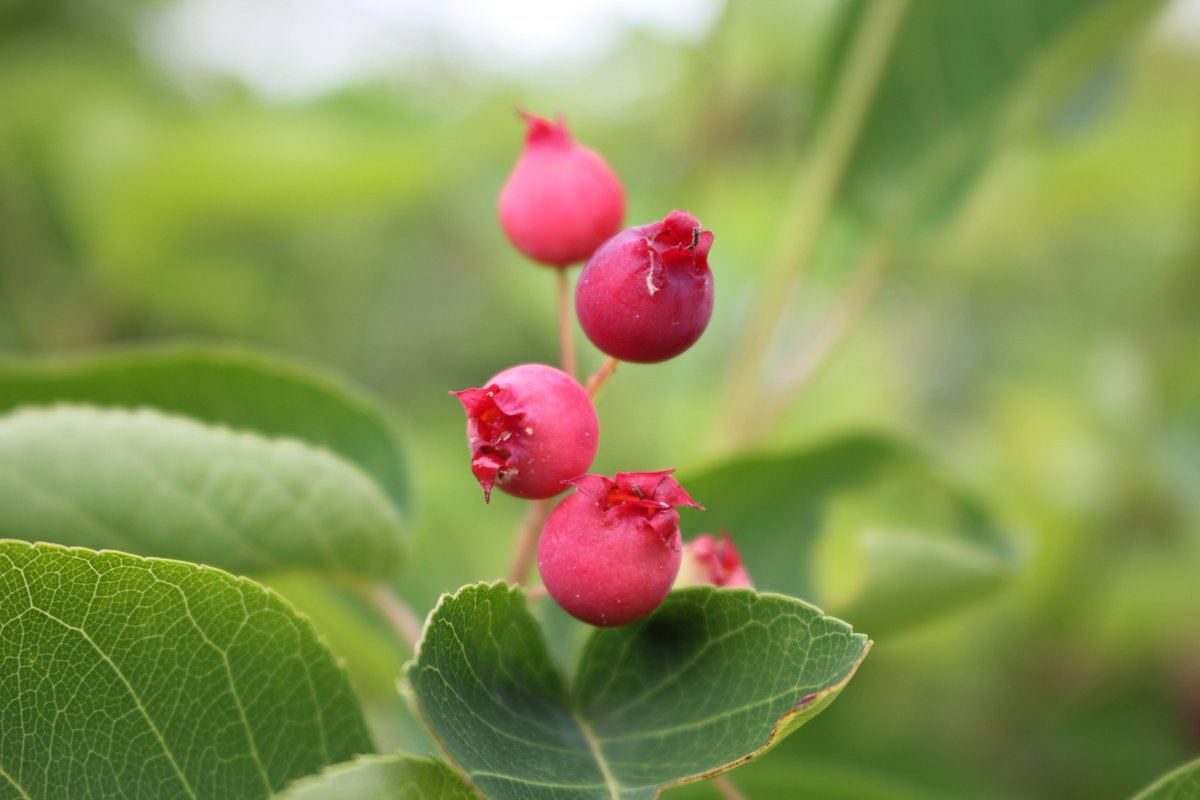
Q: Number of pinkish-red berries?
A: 5